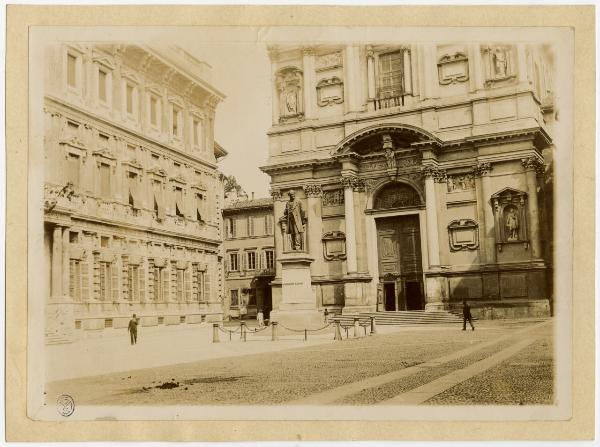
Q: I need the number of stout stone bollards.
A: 6